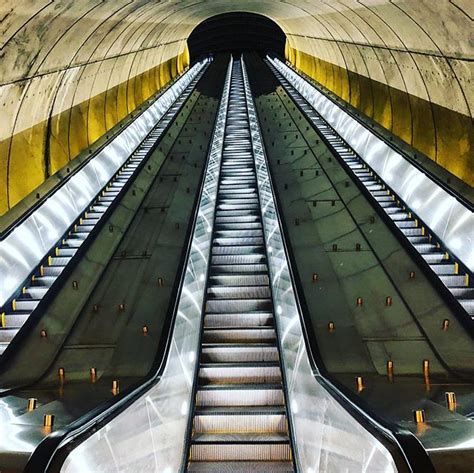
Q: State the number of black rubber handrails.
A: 6